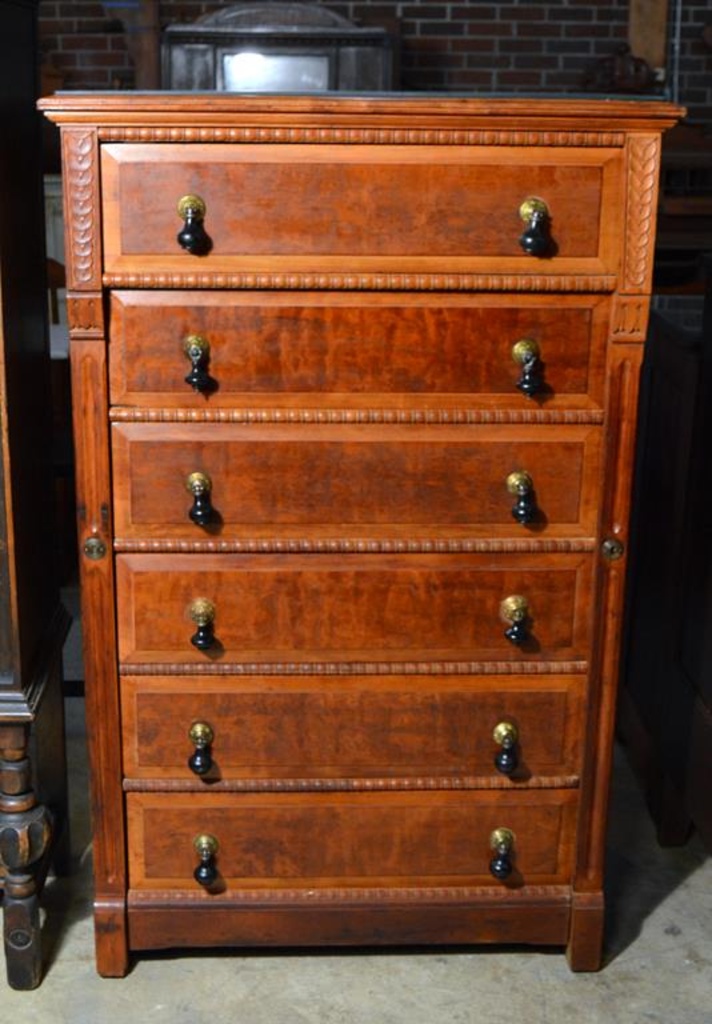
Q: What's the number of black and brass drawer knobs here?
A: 12